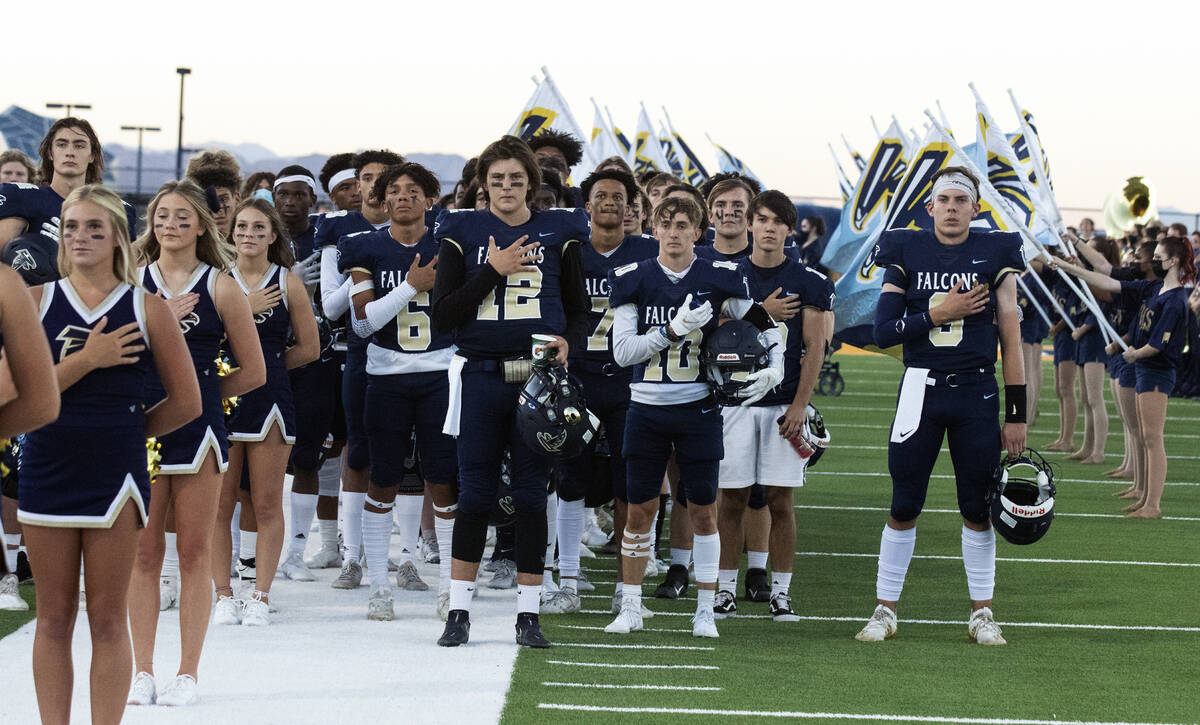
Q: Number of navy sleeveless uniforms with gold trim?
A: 3